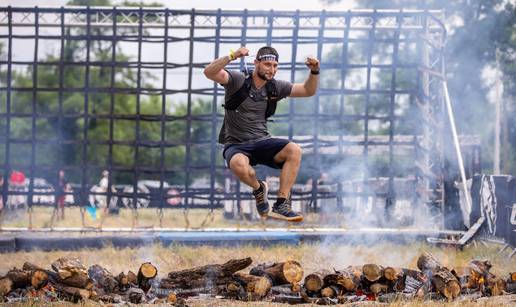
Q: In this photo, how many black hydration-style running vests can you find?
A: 1